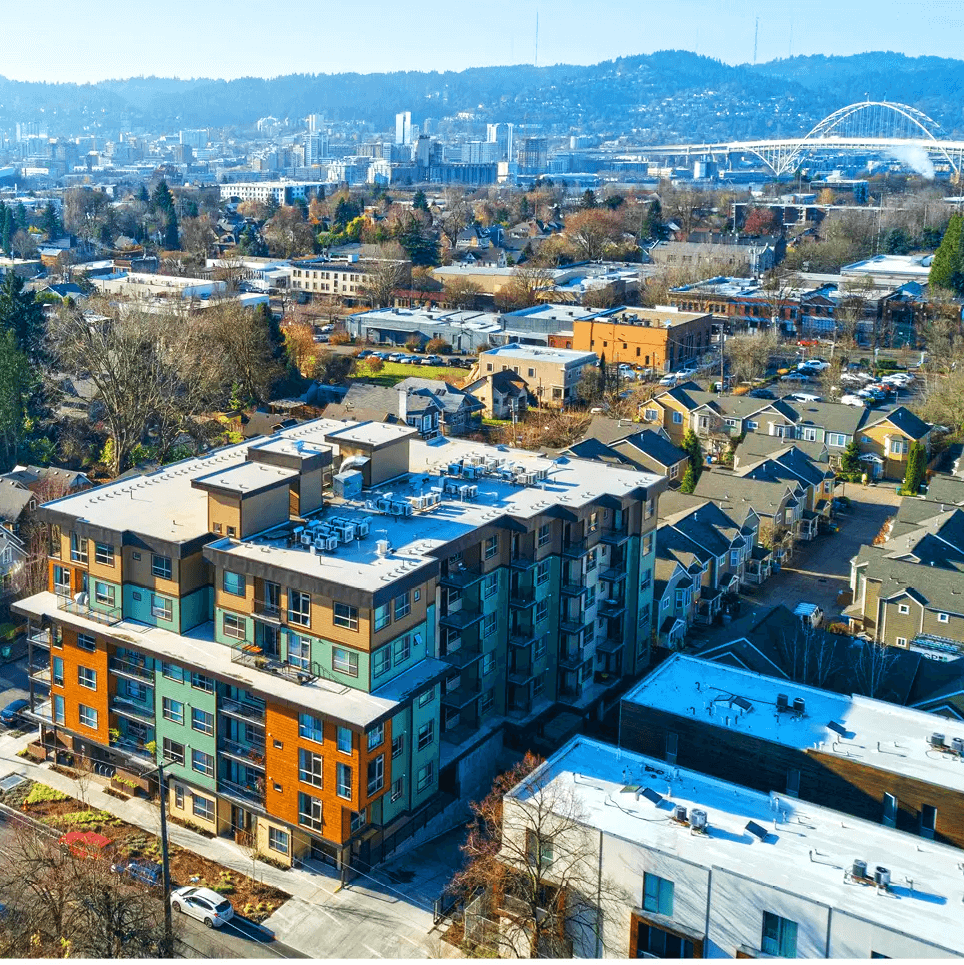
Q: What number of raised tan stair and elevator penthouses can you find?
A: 3